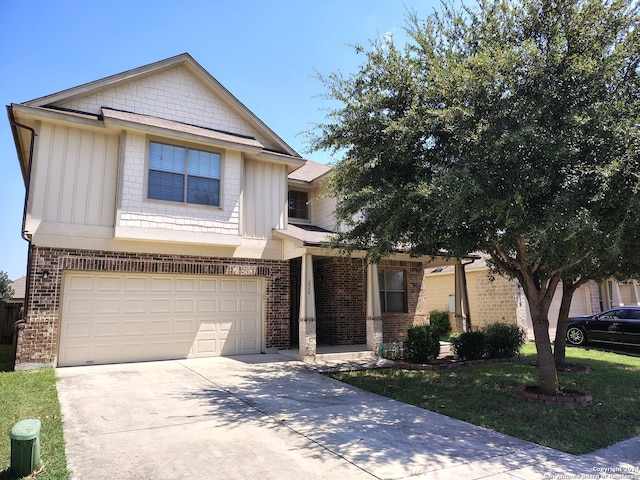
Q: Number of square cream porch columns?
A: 3